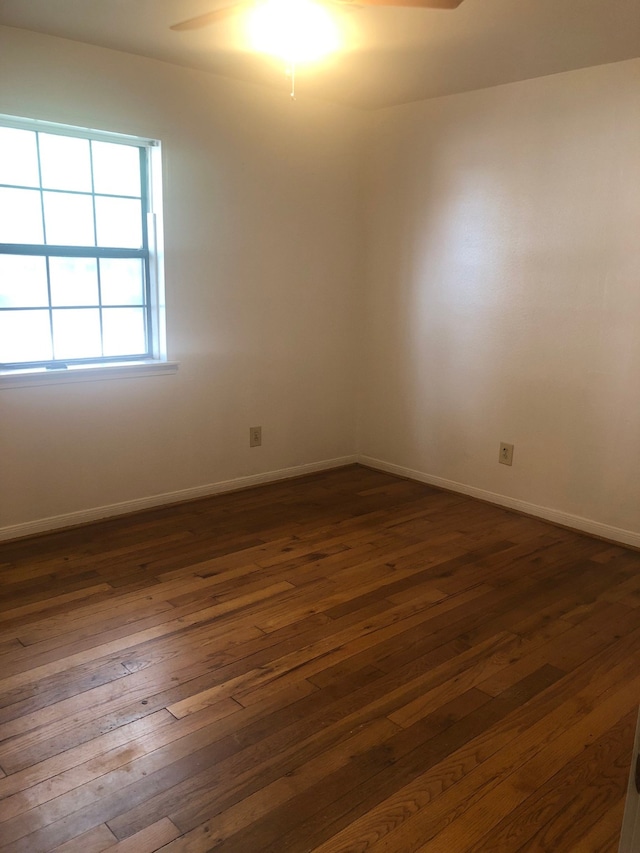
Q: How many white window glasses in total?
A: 12